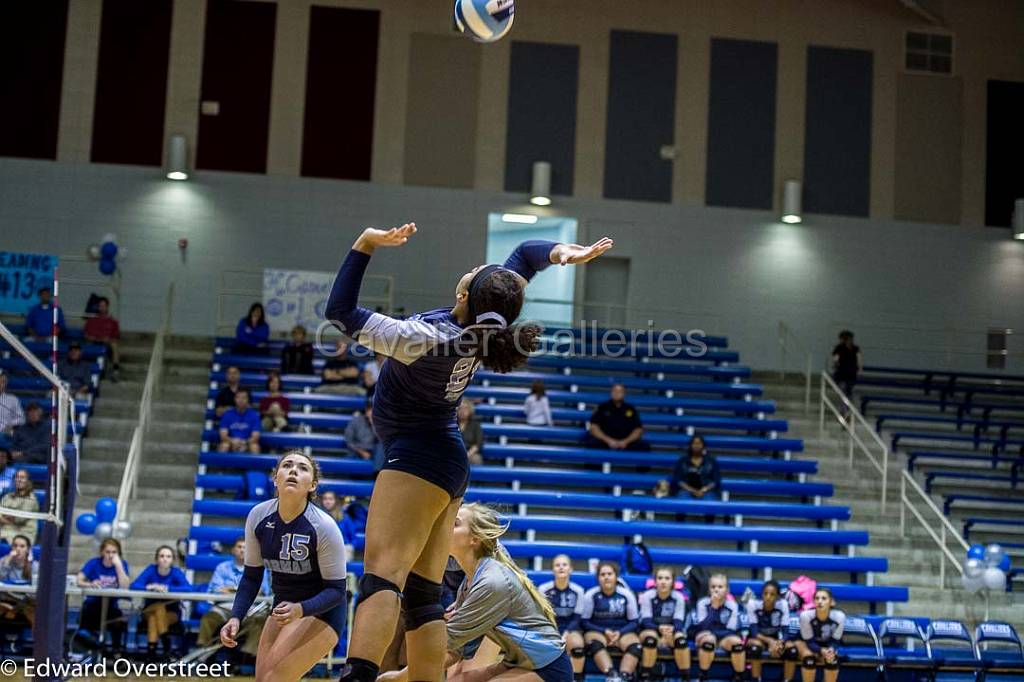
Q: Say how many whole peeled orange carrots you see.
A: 0